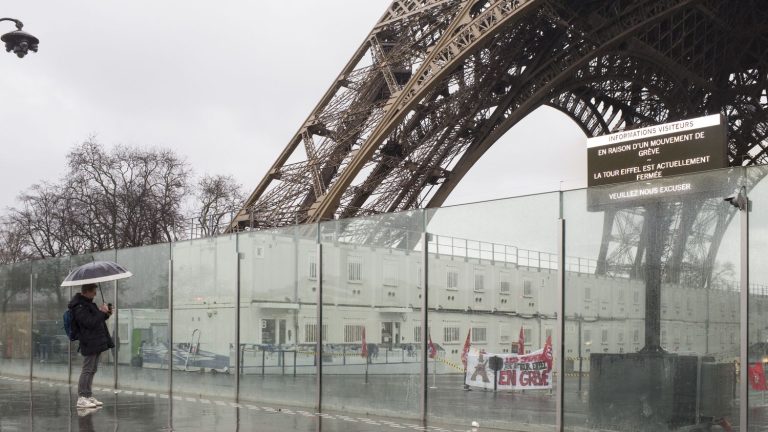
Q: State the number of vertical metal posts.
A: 9